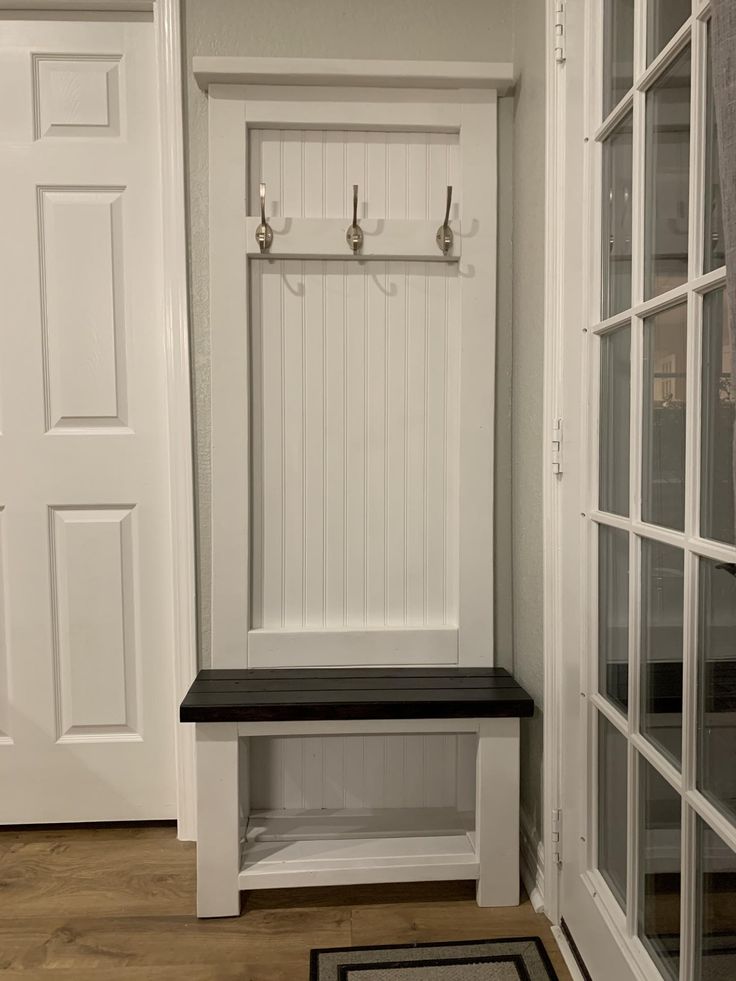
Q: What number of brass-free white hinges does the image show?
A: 3